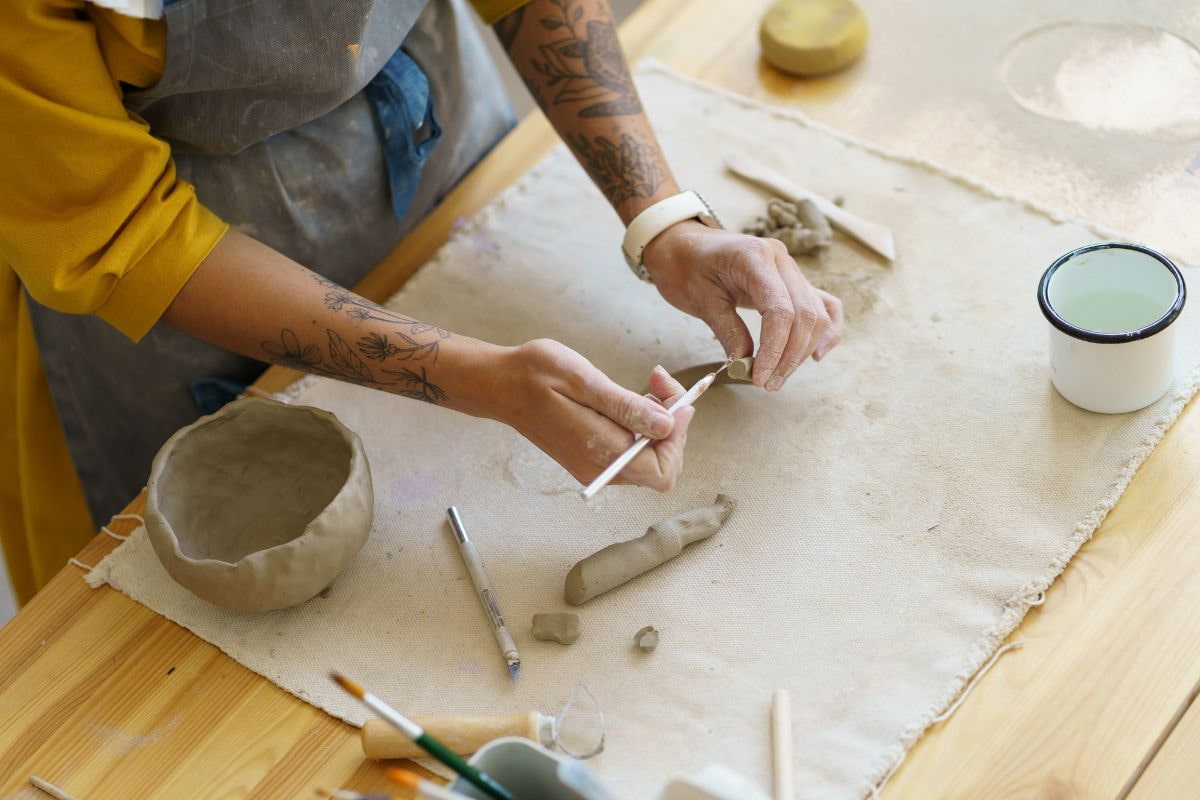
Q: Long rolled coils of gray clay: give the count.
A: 1